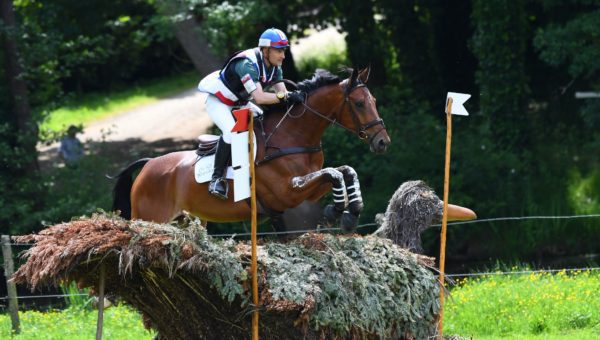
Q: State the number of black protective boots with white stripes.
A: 2